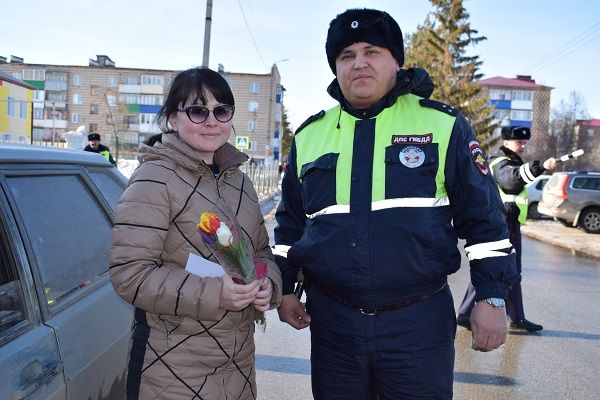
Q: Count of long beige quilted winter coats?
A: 1